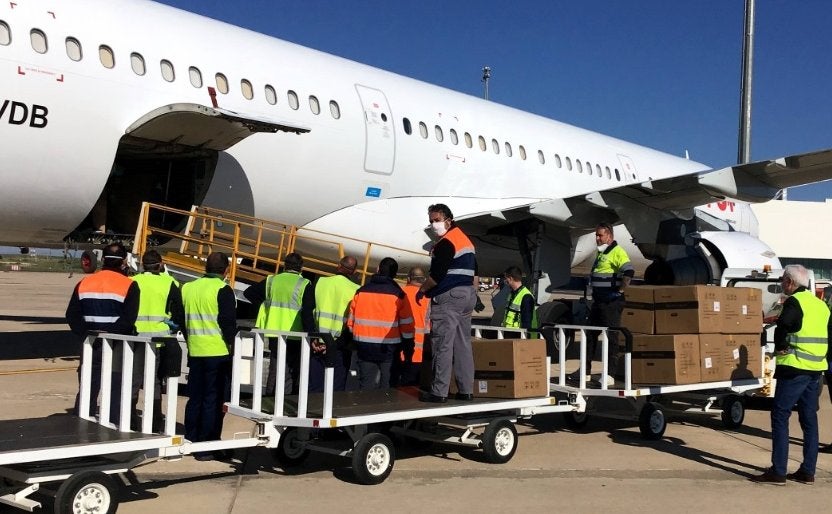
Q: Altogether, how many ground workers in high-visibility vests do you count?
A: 11